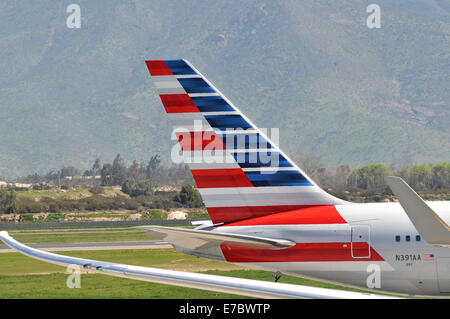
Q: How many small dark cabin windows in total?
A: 3